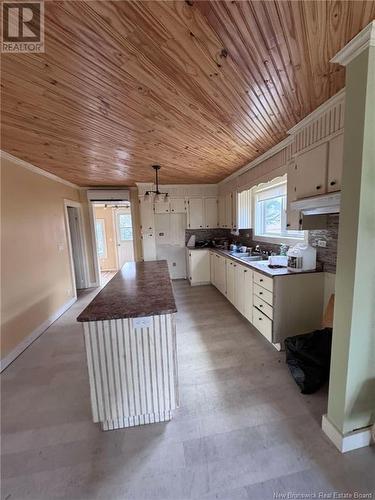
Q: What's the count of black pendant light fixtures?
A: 1